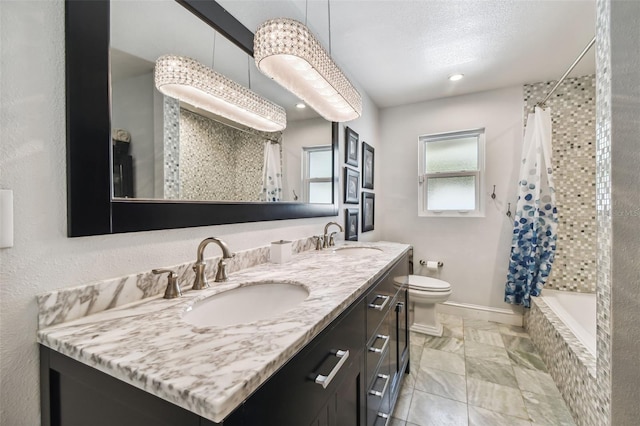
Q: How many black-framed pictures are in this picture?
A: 5